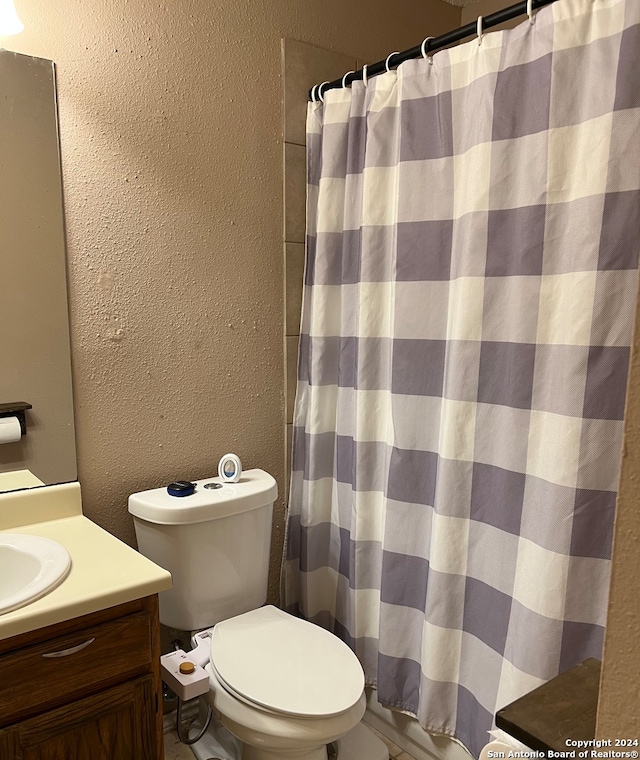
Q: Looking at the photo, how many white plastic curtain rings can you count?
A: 8